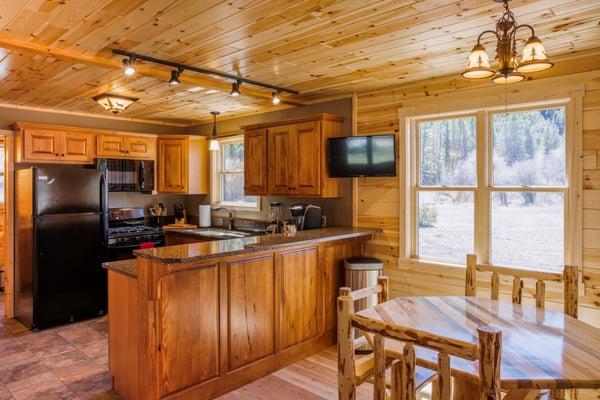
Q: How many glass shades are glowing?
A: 5